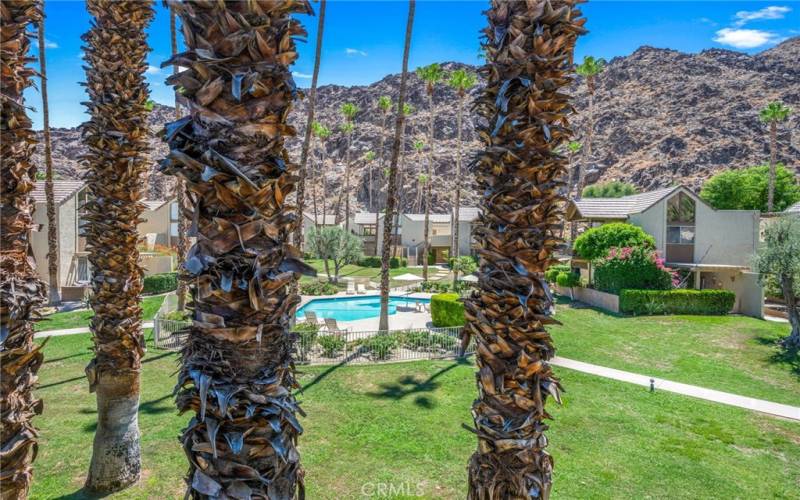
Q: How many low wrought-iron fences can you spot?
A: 1